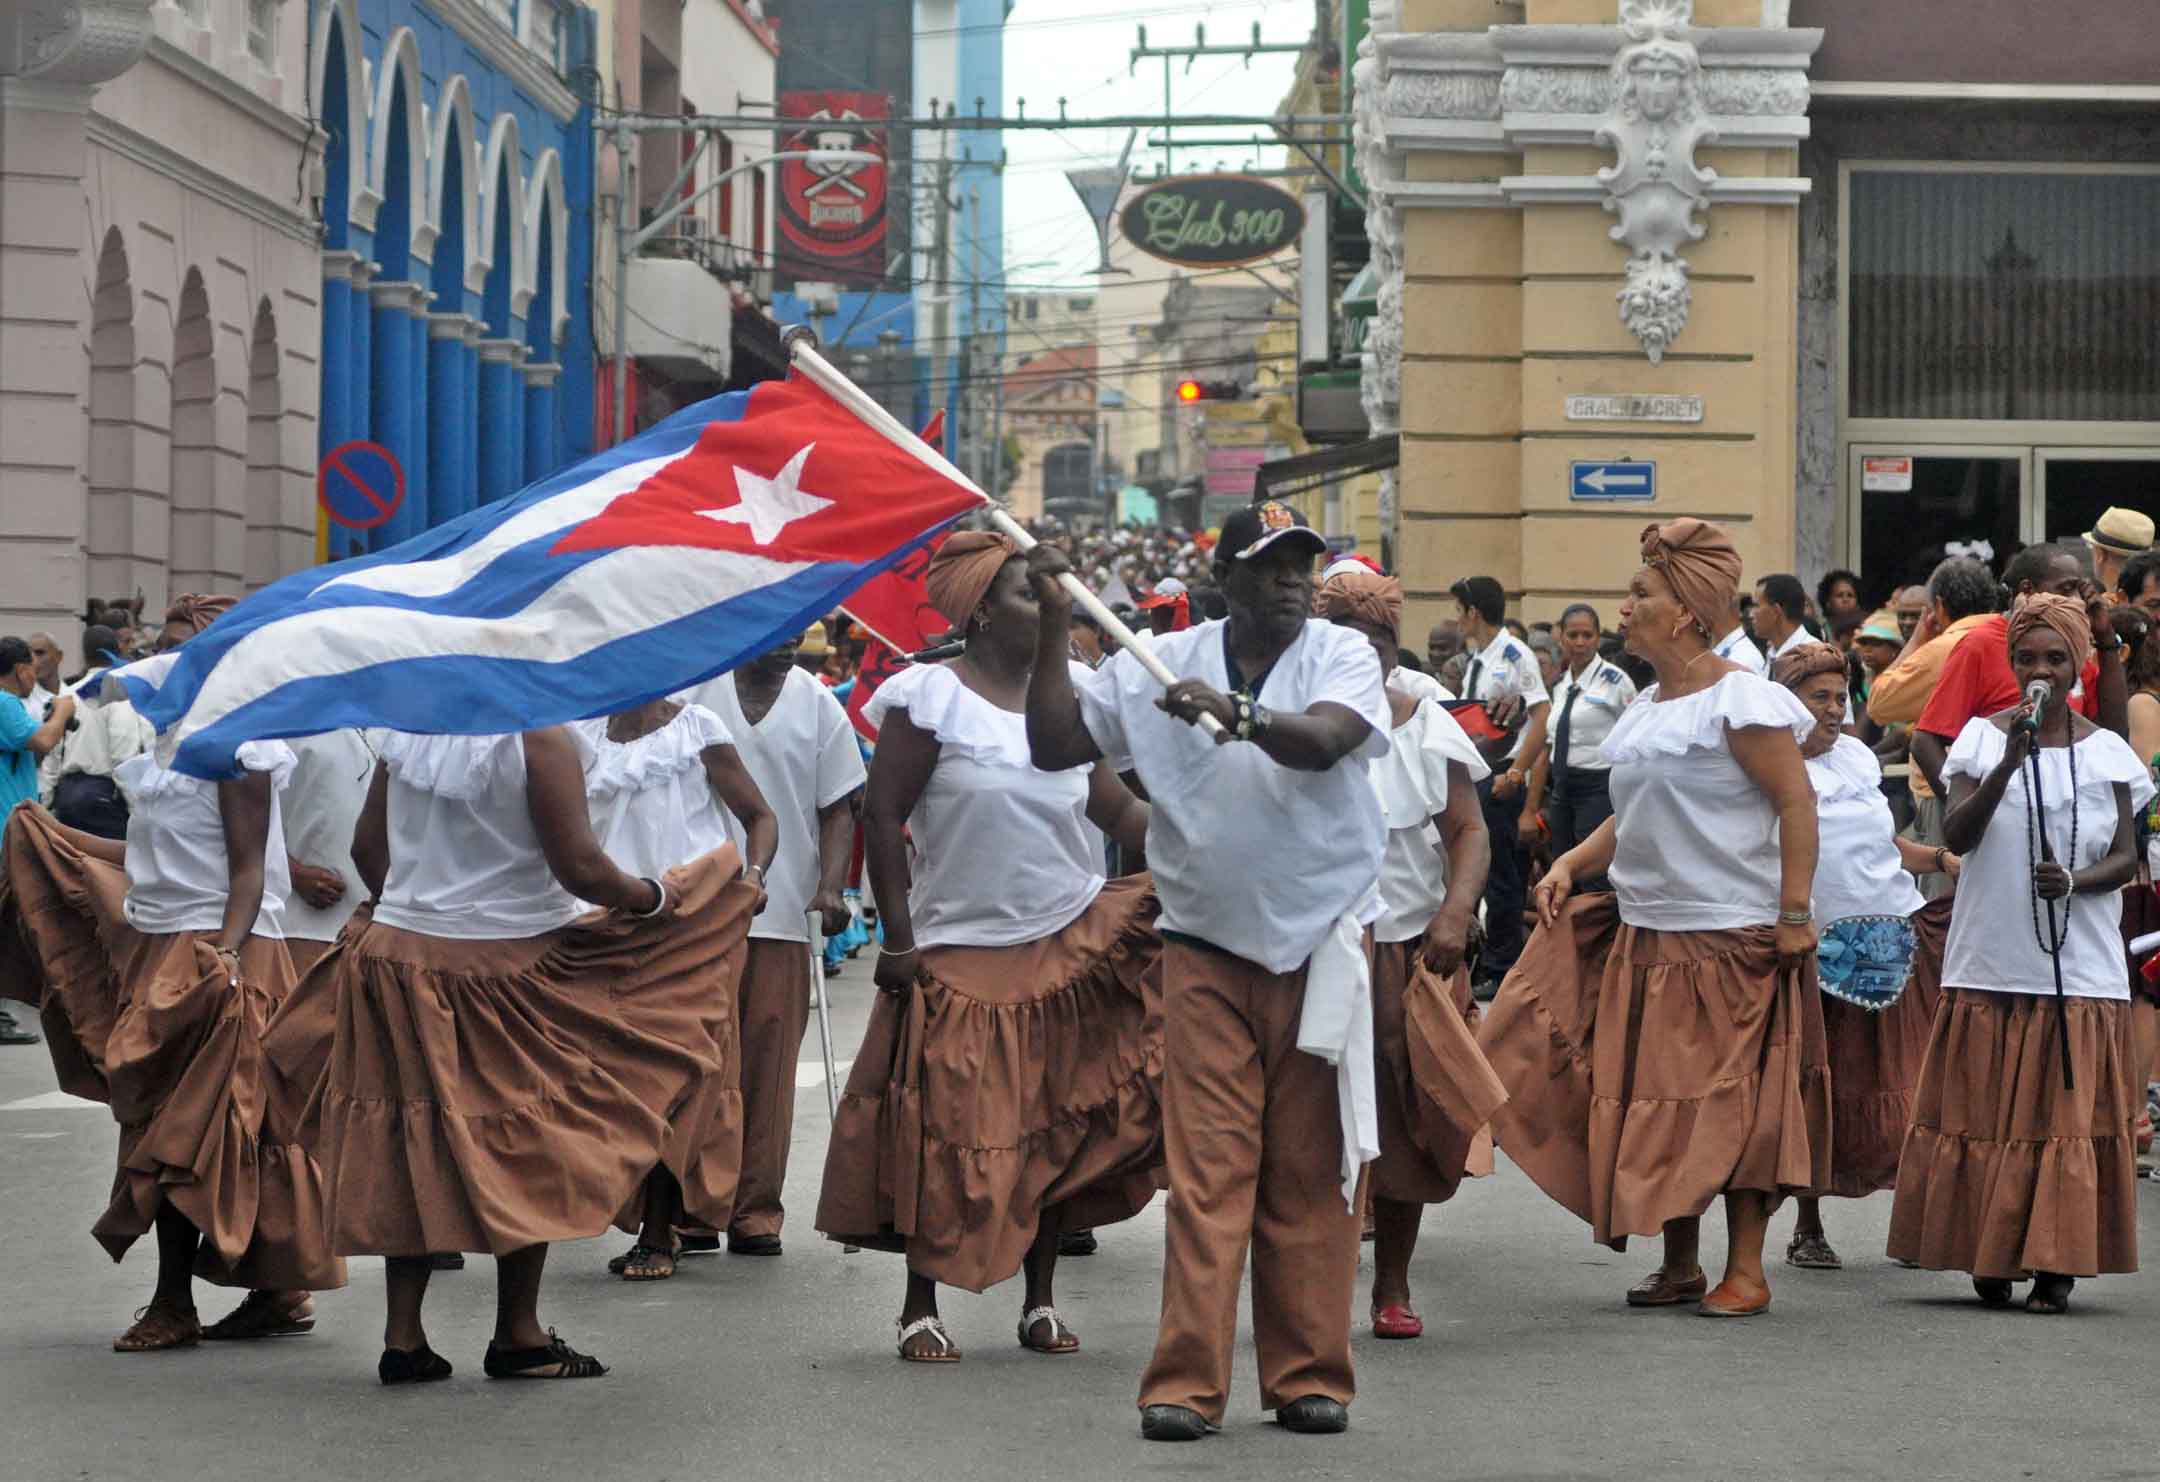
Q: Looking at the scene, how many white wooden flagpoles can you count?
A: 1